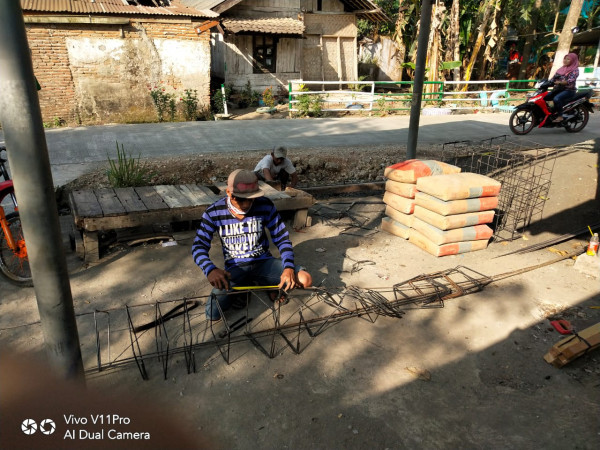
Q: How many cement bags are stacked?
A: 10